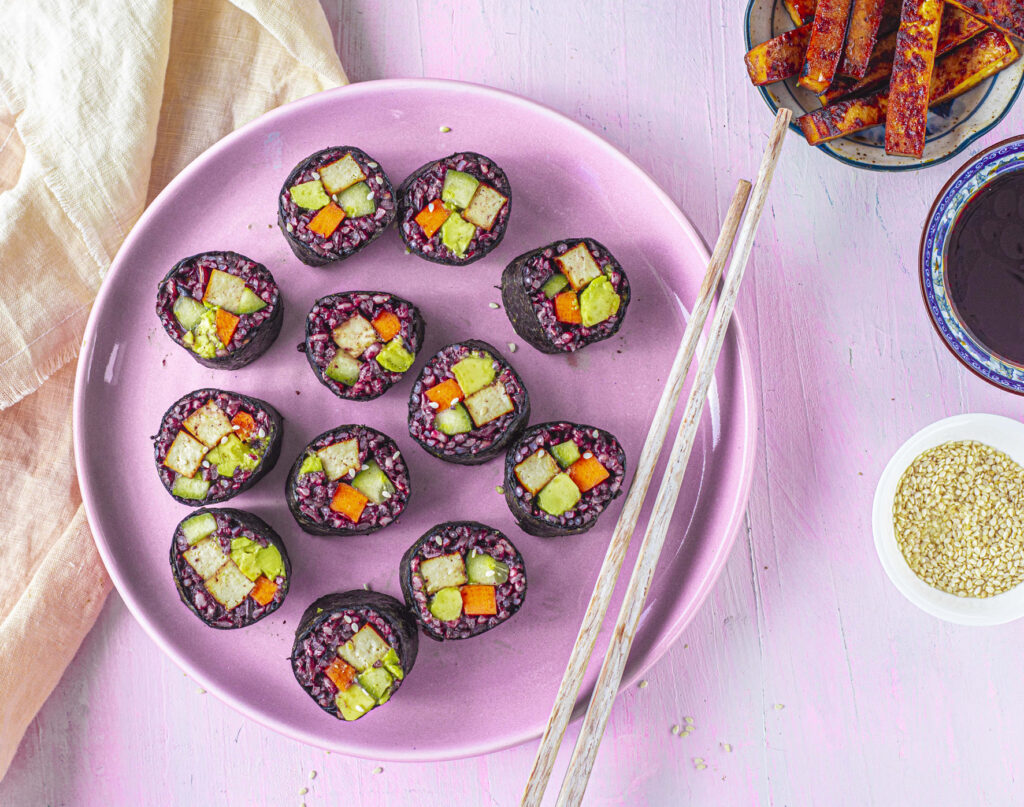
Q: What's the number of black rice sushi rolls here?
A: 12